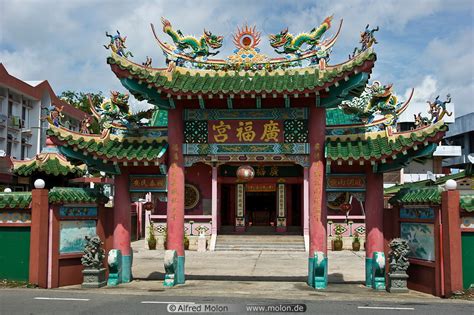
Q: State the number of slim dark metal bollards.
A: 0